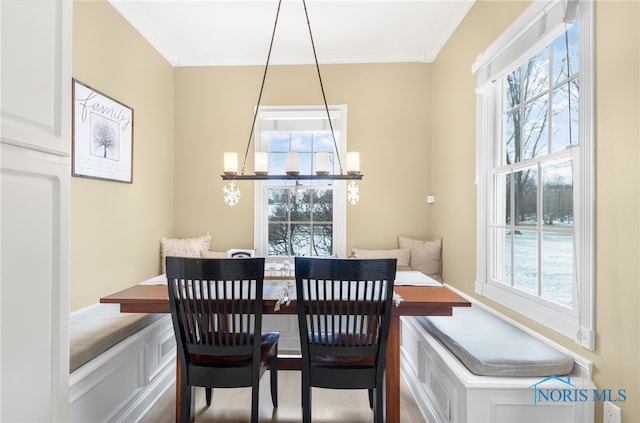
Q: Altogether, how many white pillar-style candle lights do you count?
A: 5